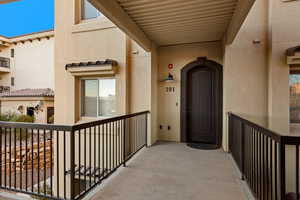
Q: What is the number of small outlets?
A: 2